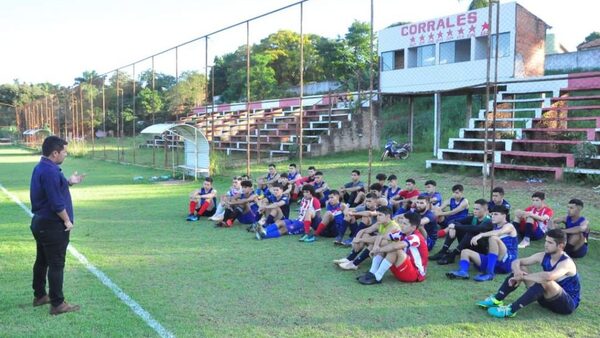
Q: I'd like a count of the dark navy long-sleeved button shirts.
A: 1